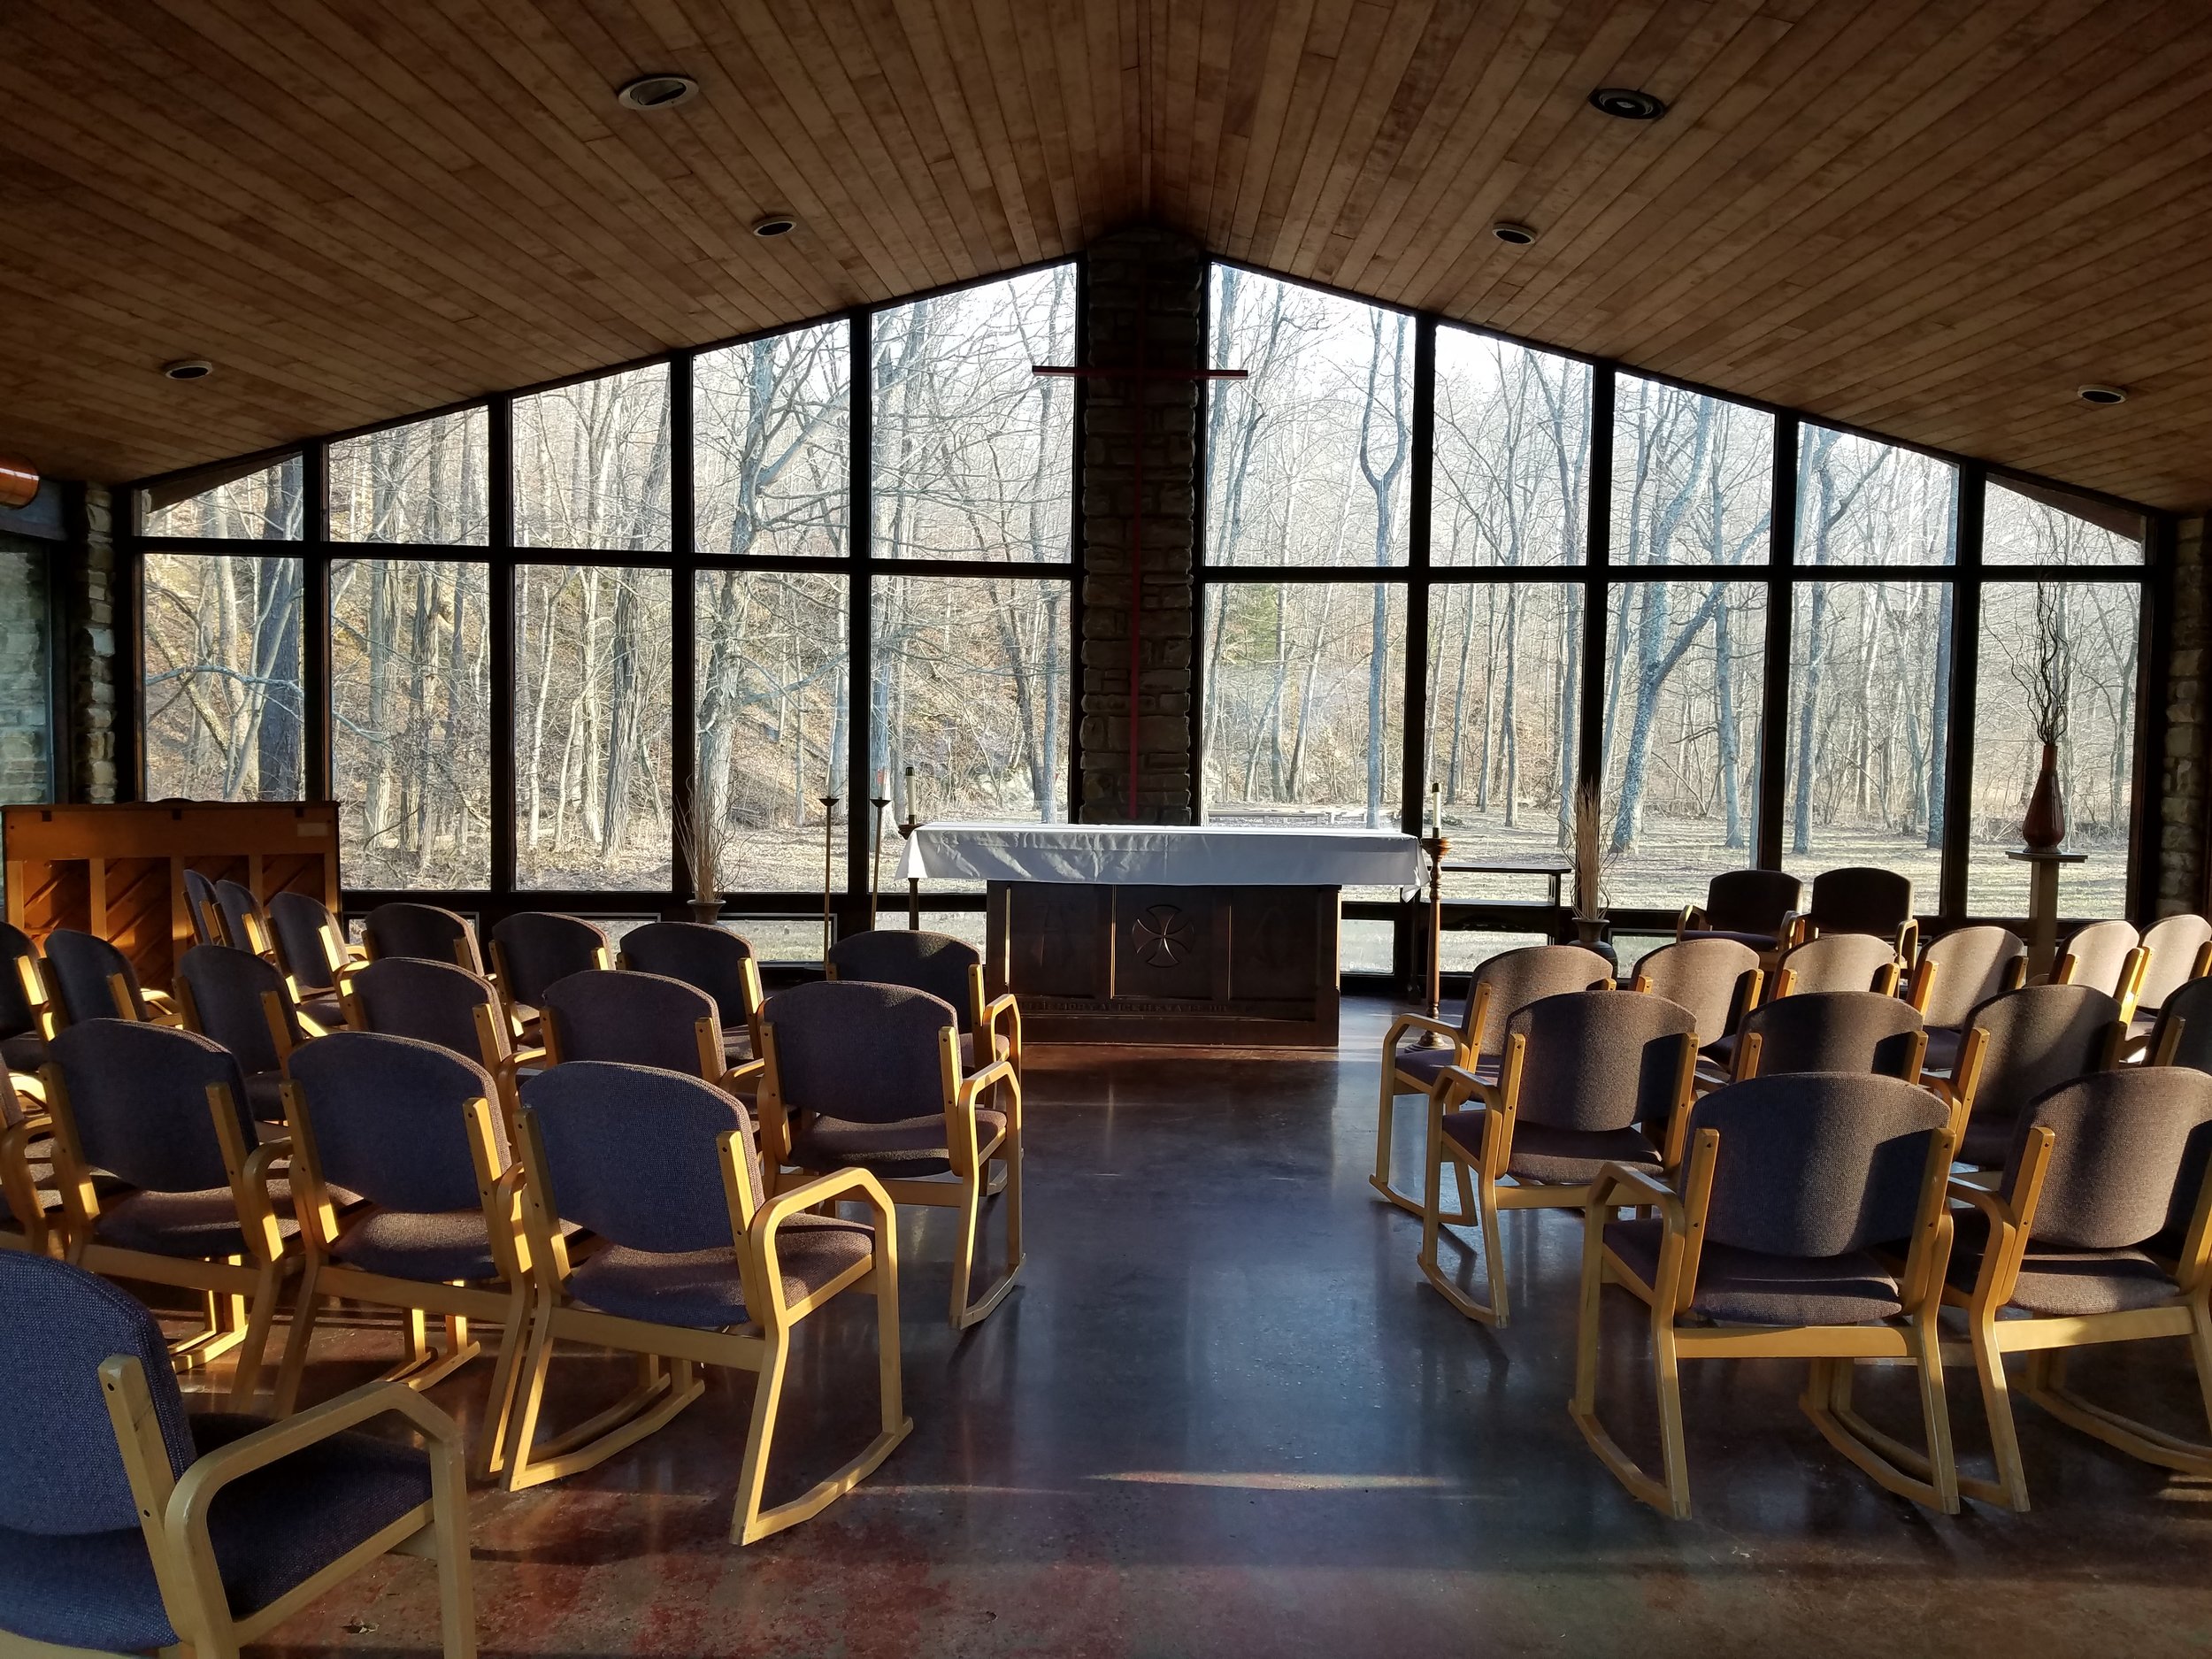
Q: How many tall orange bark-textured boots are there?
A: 0